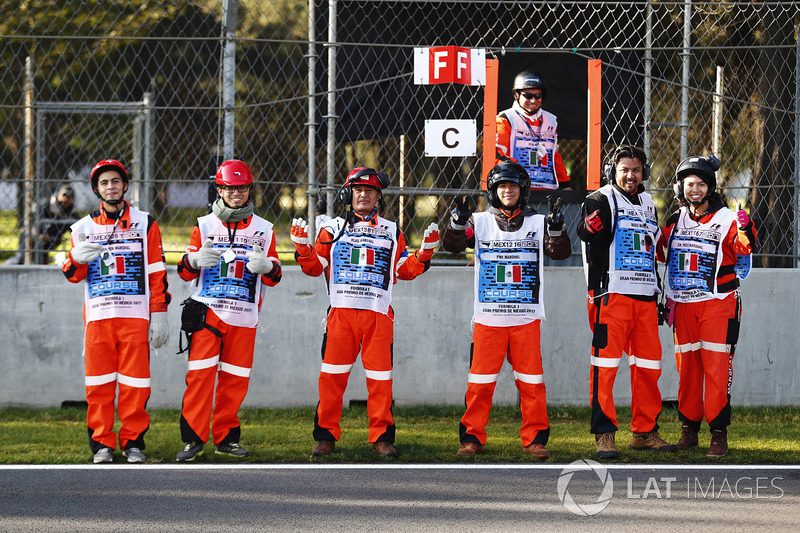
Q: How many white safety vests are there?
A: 7